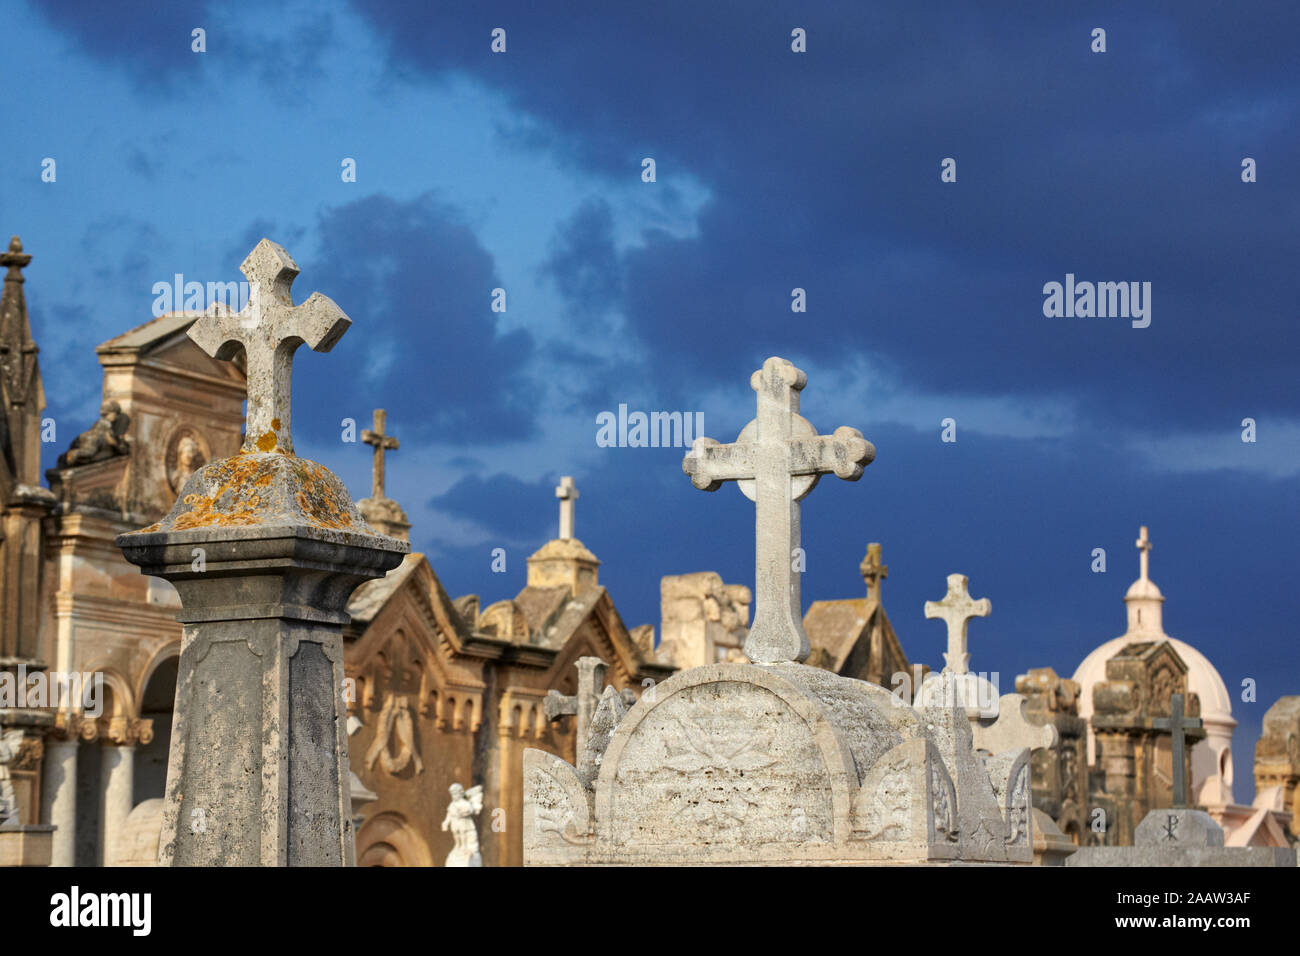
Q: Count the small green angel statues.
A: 0